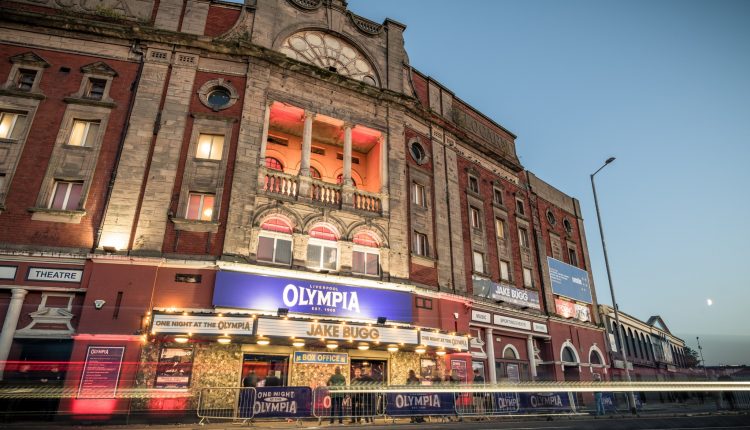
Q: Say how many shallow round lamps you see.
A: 9